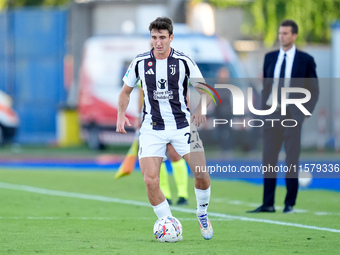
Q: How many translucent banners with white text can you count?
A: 1